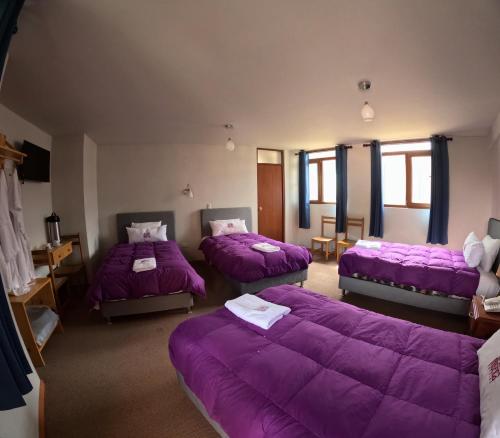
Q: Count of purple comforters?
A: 4